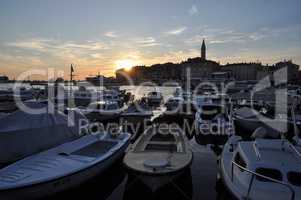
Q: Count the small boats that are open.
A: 2